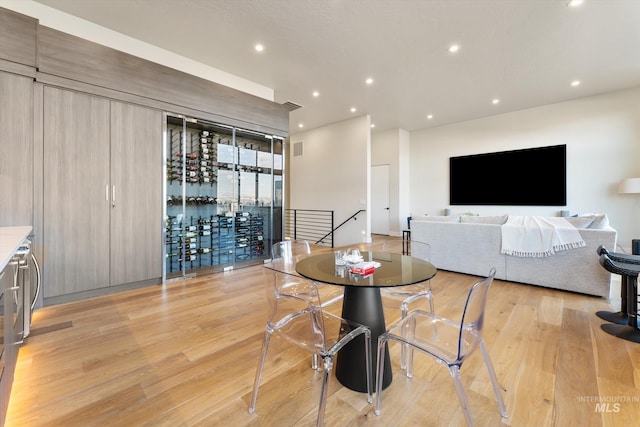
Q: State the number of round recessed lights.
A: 11